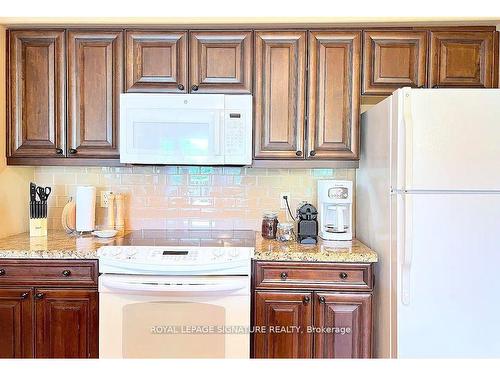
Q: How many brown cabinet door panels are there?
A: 12